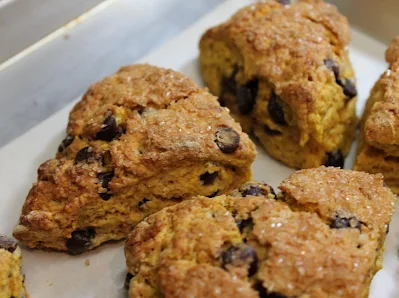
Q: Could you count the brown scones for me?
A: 5